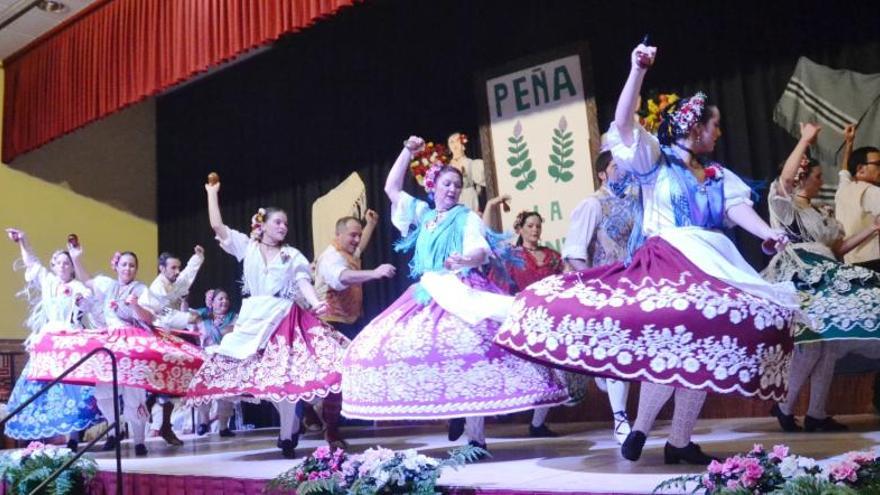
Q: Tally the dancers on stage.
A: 12